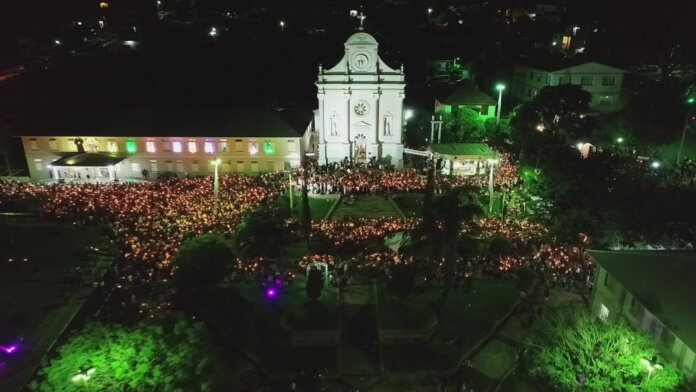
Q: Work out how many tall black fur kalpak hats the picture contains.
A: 0